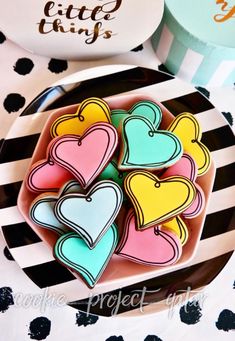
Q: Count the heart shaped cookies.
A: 14